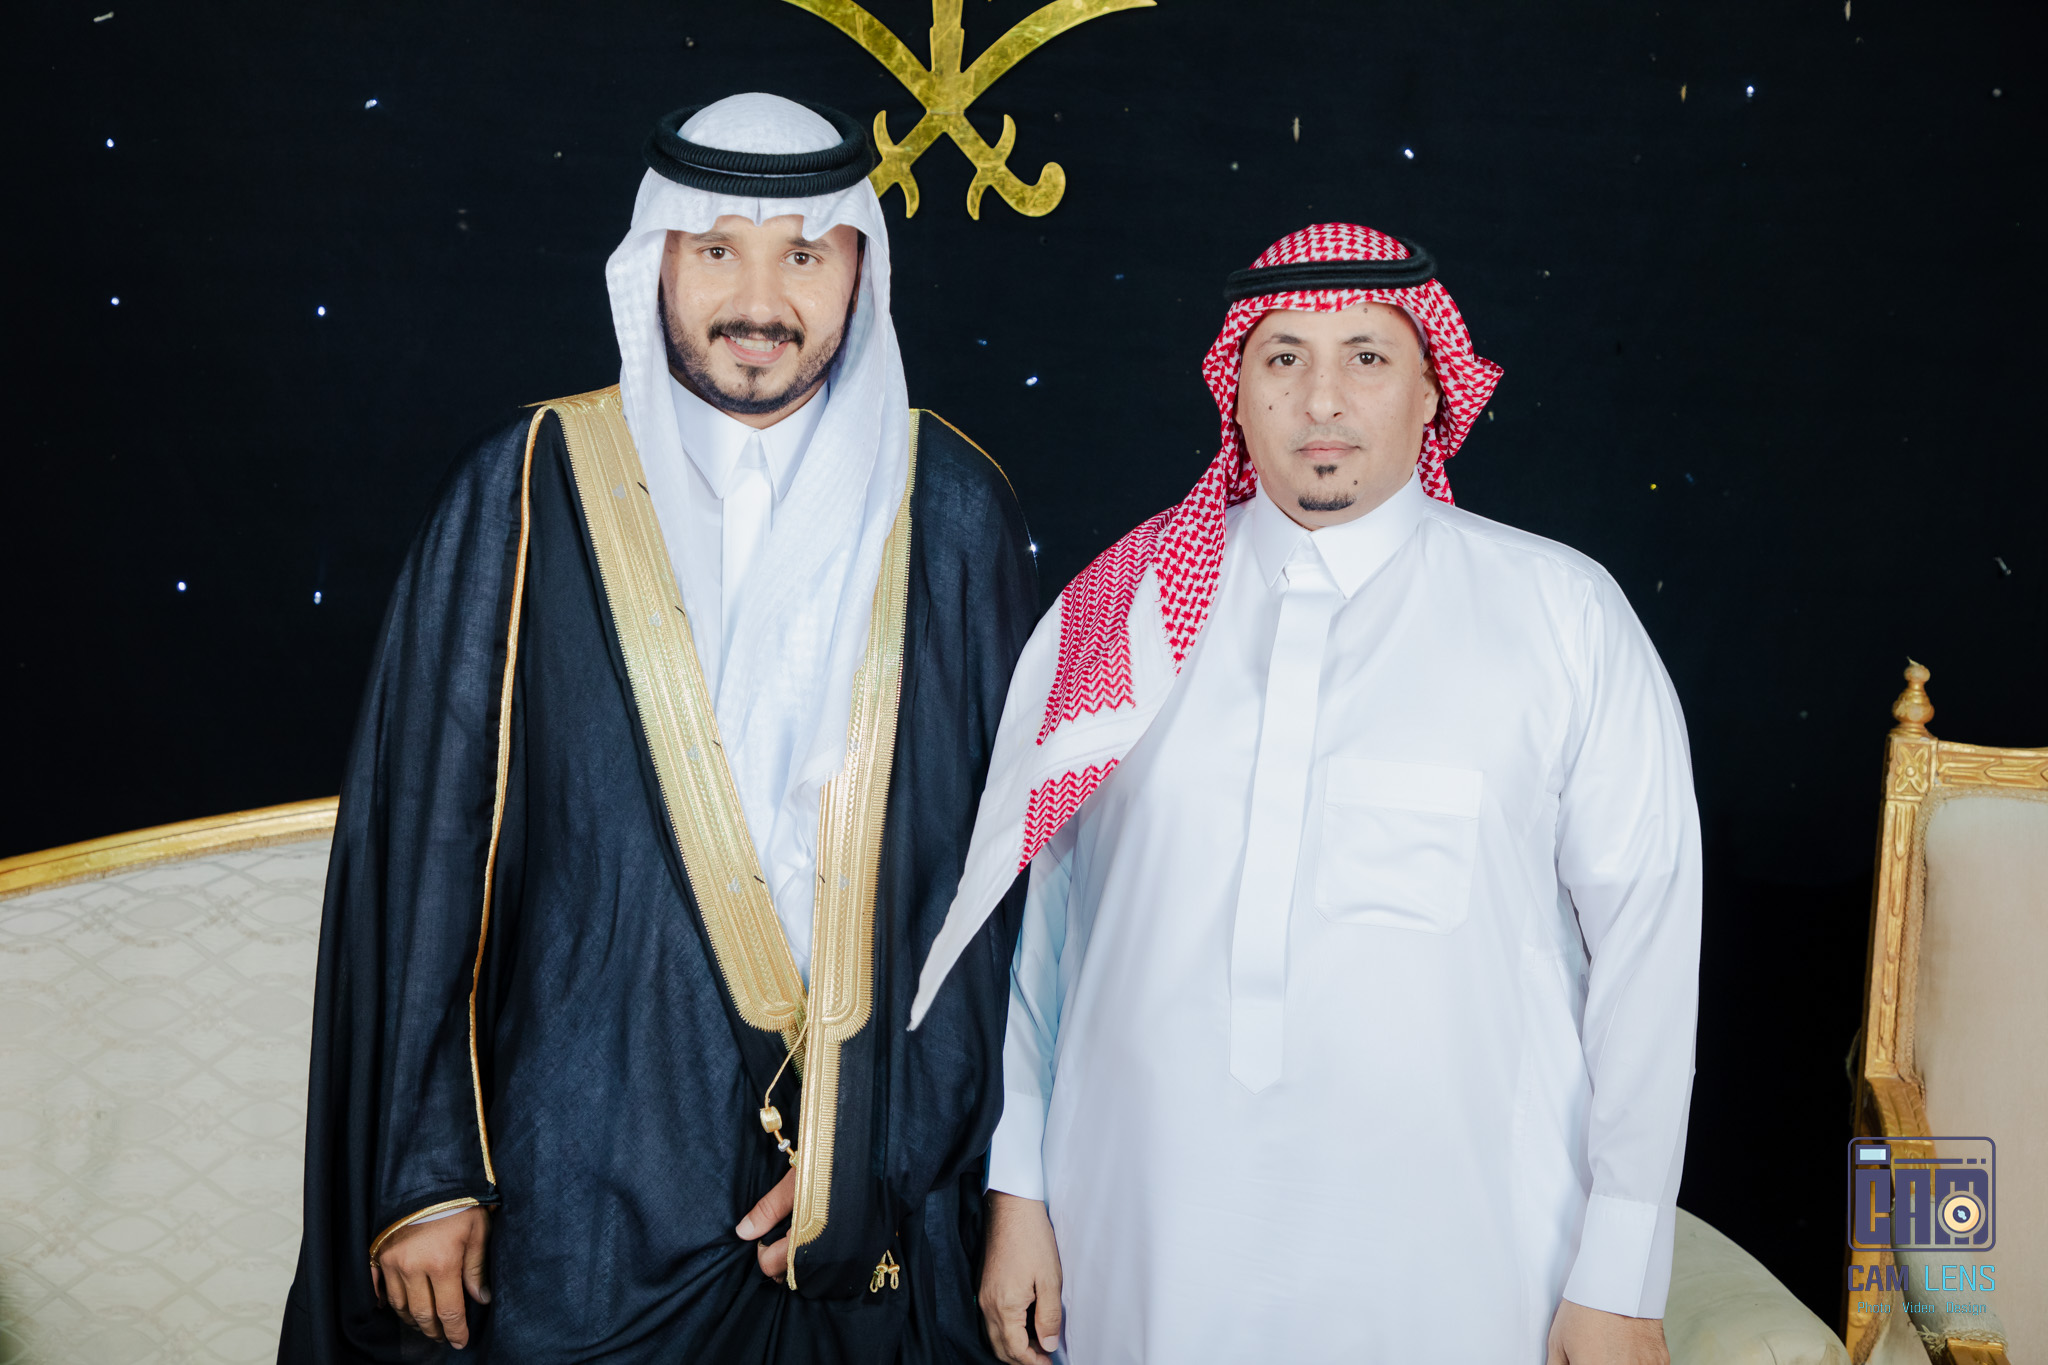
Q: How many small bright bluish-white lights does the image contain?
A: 10